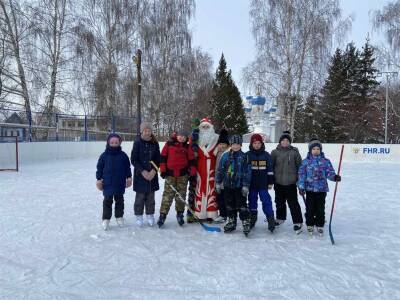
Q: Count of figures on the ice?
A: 9